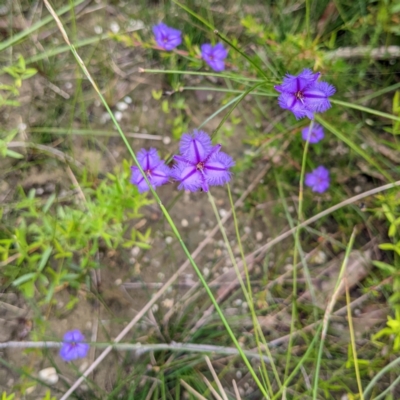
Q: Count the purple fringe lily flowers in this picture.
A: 8